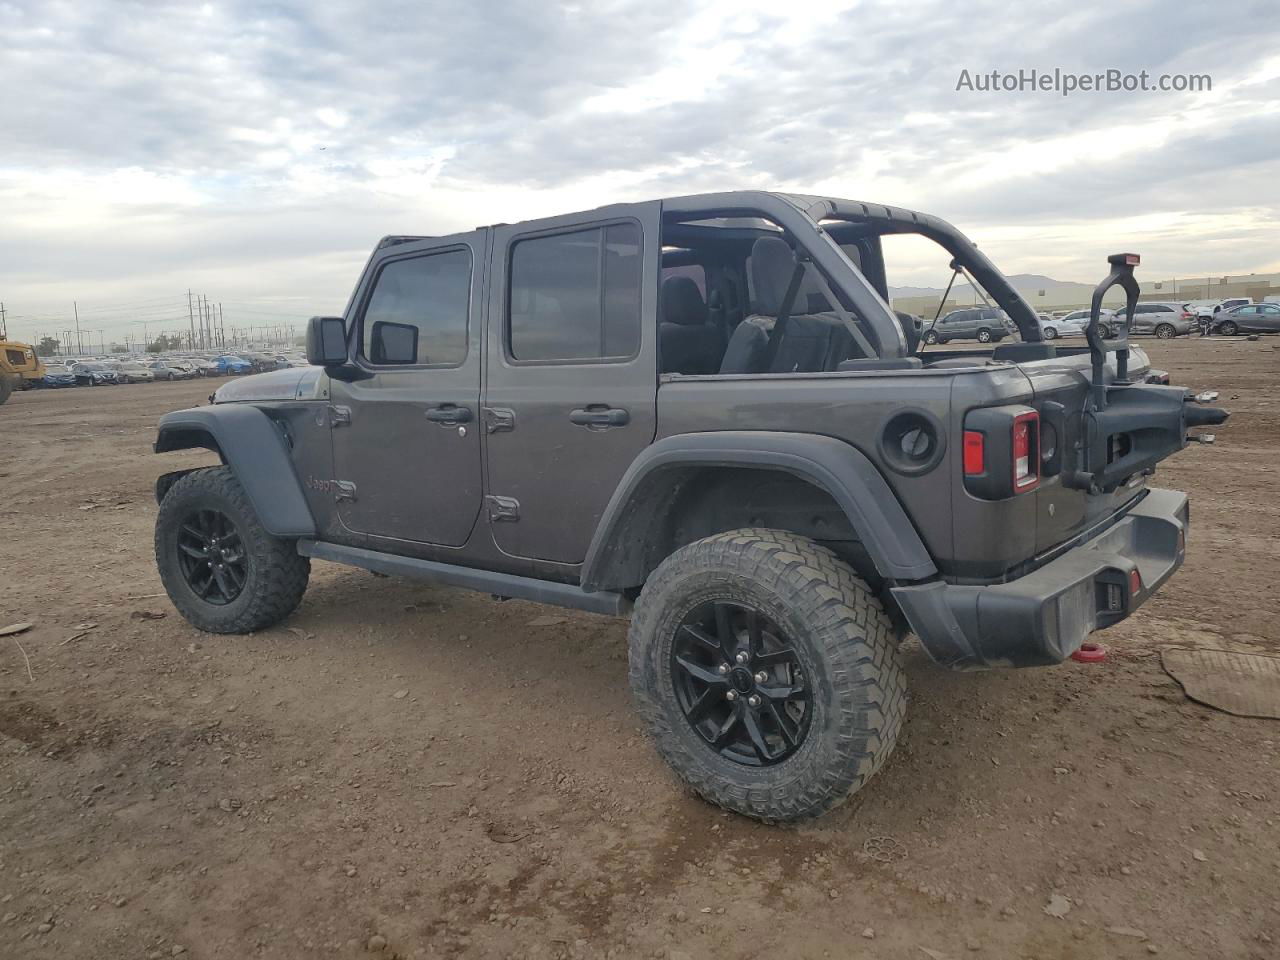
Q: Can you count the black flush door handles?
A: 2